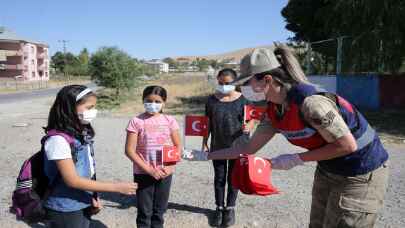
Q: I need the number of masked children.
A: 3